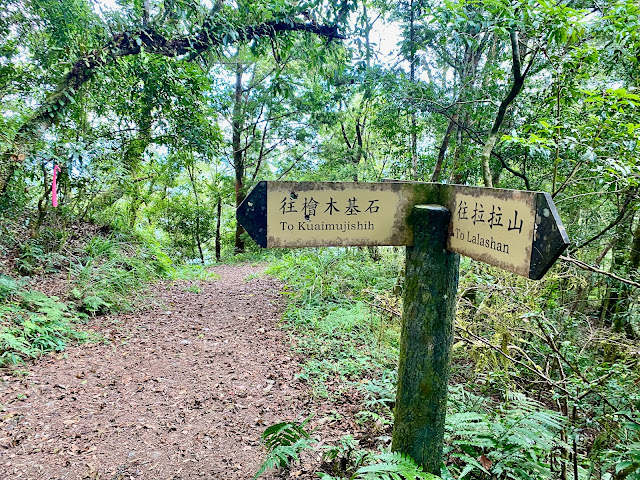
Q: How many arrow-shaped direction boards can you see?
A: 2